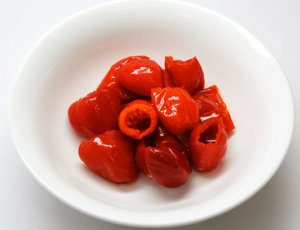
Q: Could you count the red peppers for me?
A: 10